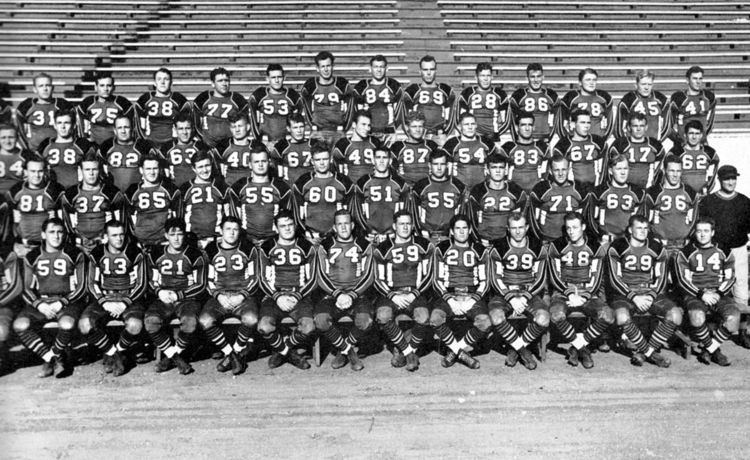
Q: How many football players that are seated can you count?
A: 12